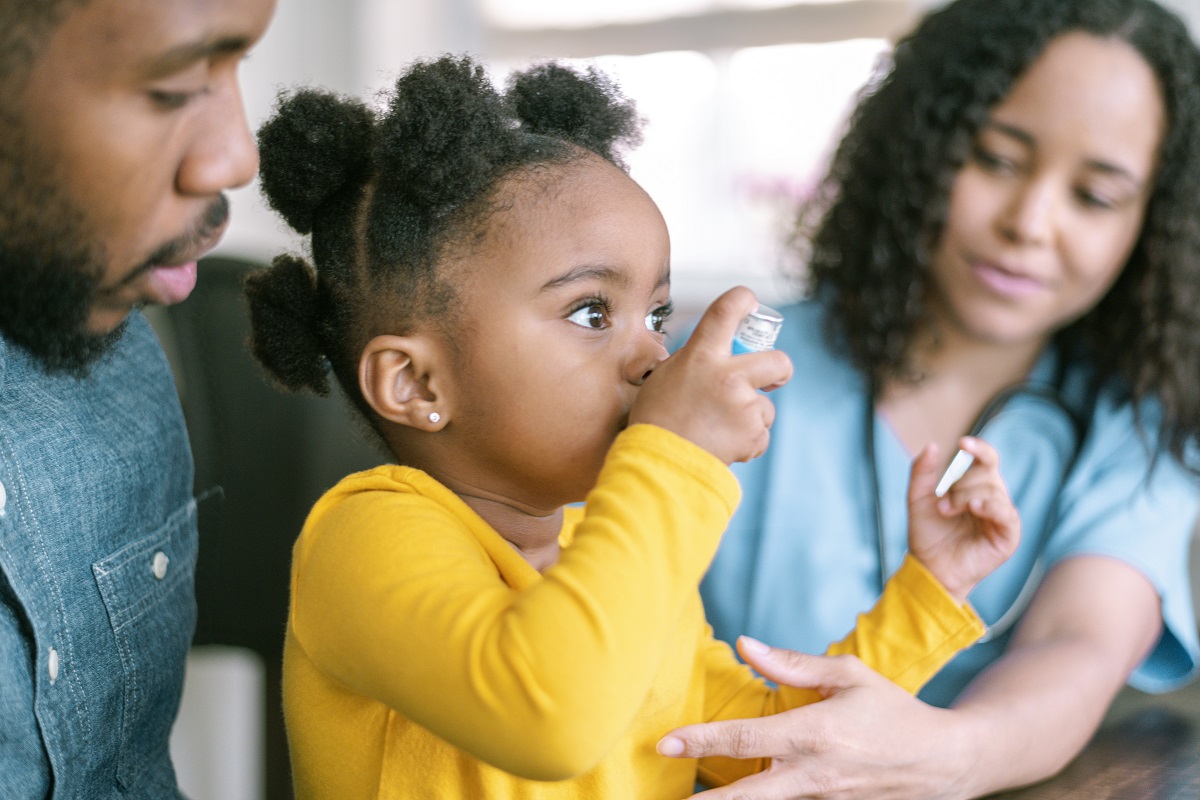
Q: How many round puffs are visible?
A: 4